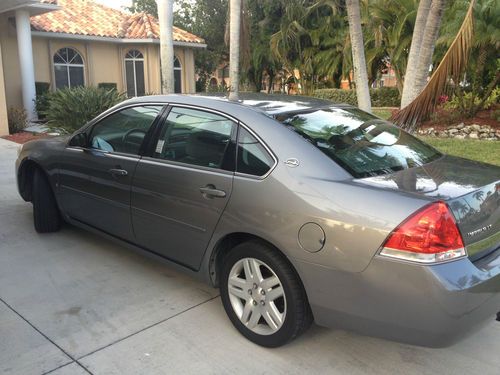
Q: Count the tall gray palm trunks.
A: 5